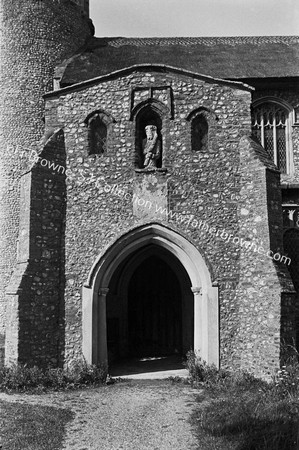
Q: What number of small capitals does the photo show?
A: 2